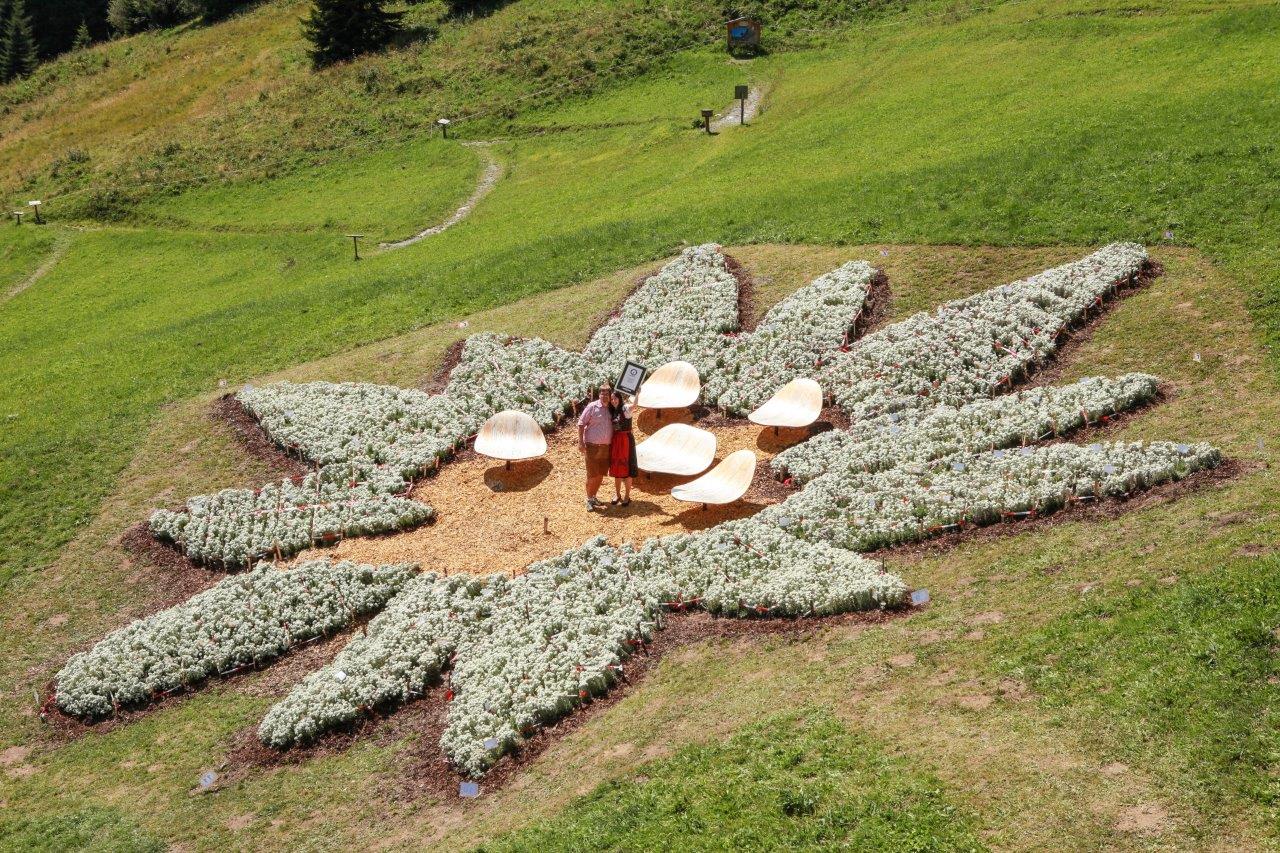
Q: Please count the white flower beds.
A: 12